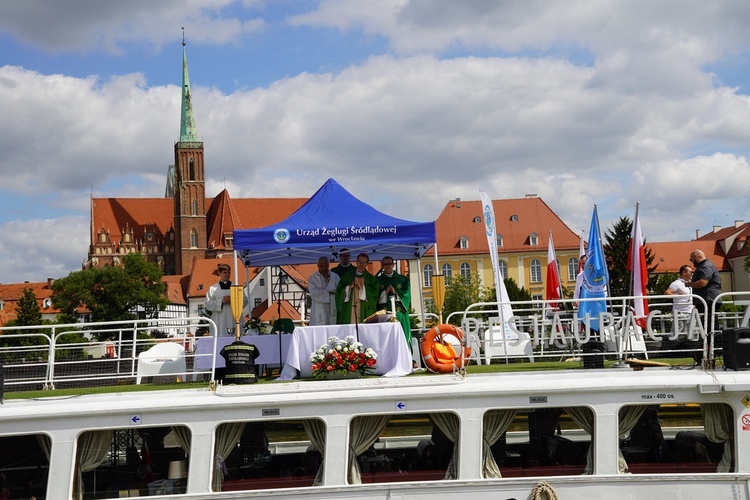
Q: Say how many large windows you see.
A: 6